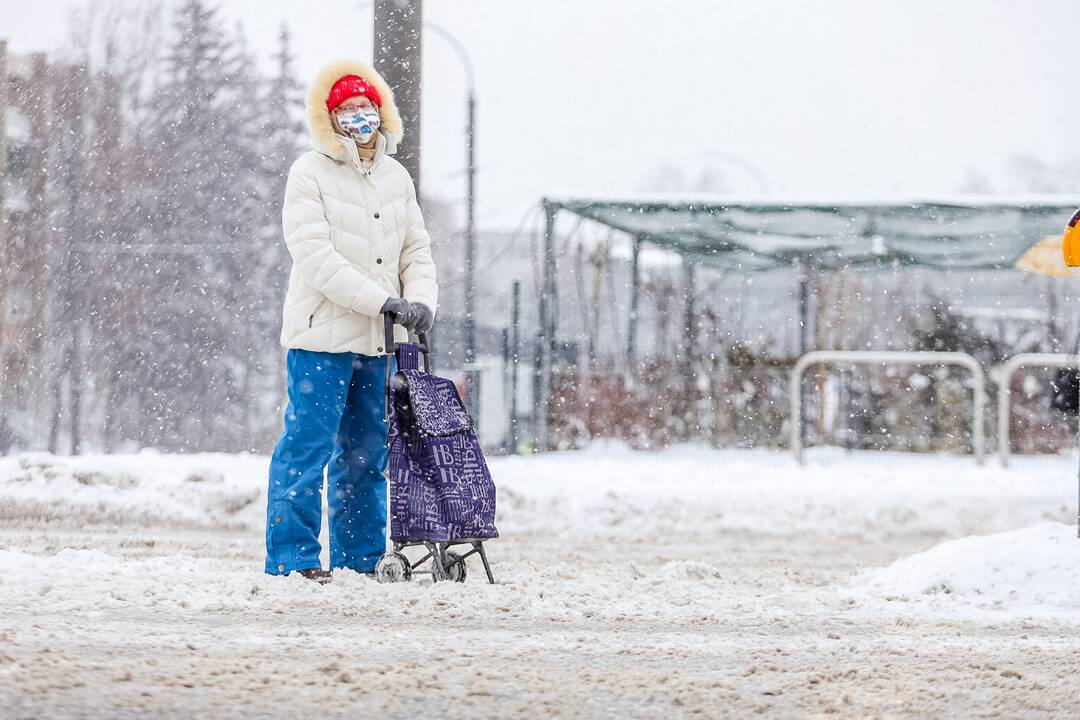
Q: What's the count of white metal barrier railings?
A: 2